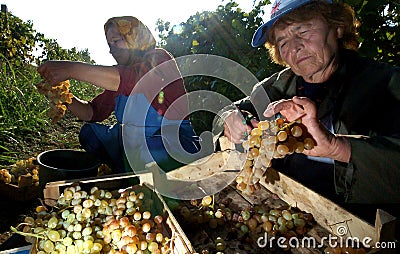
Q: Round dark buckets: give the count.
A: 1